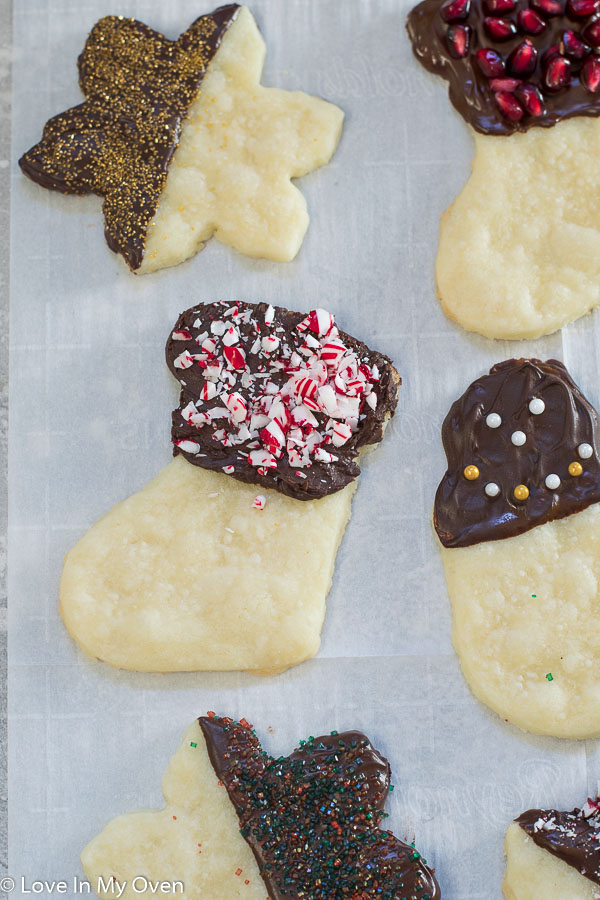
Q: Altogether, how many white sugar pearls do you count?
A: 6